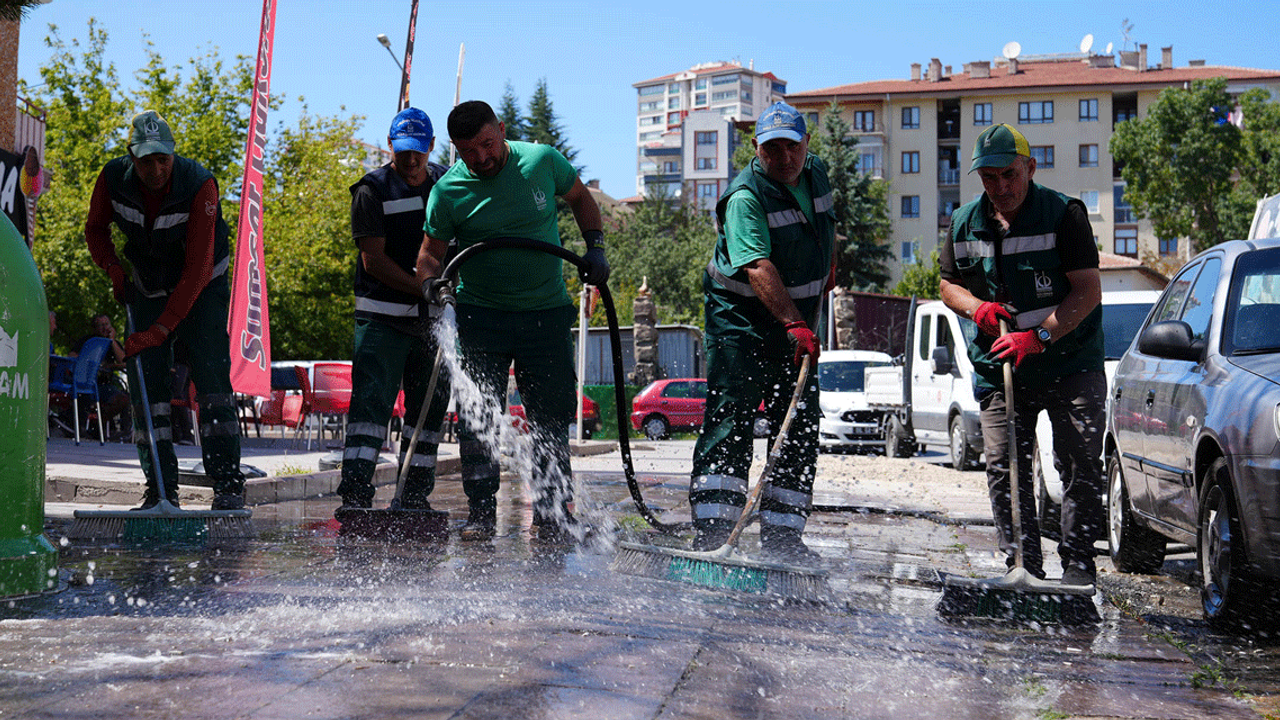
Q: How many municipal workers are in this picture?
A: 5